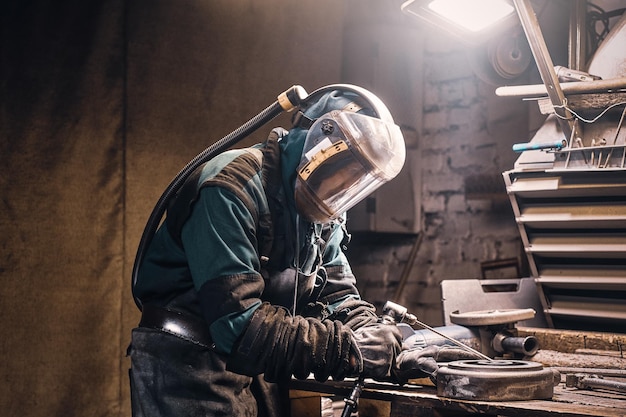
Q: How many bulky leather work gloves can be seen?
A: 2